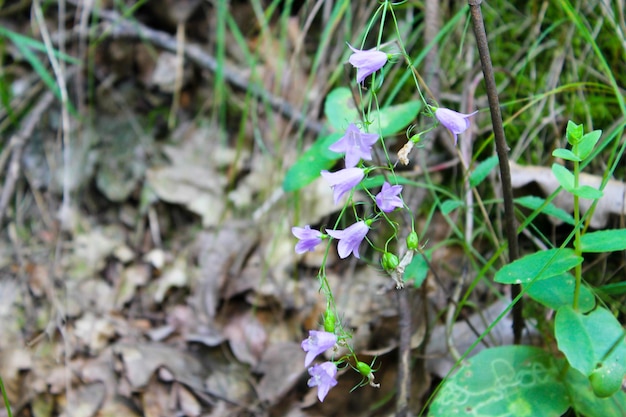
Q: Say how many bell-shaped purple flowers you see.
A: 9